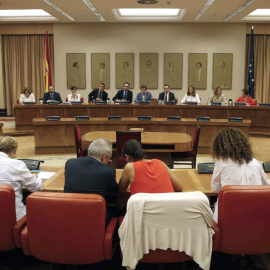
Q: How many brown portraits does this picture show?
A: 7